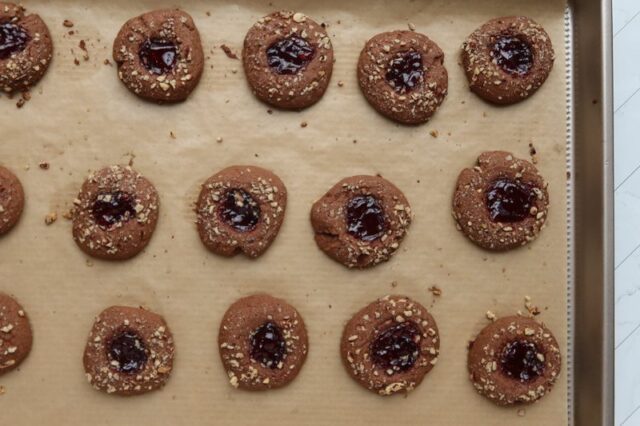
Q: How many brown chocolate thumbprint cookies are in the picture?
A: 15